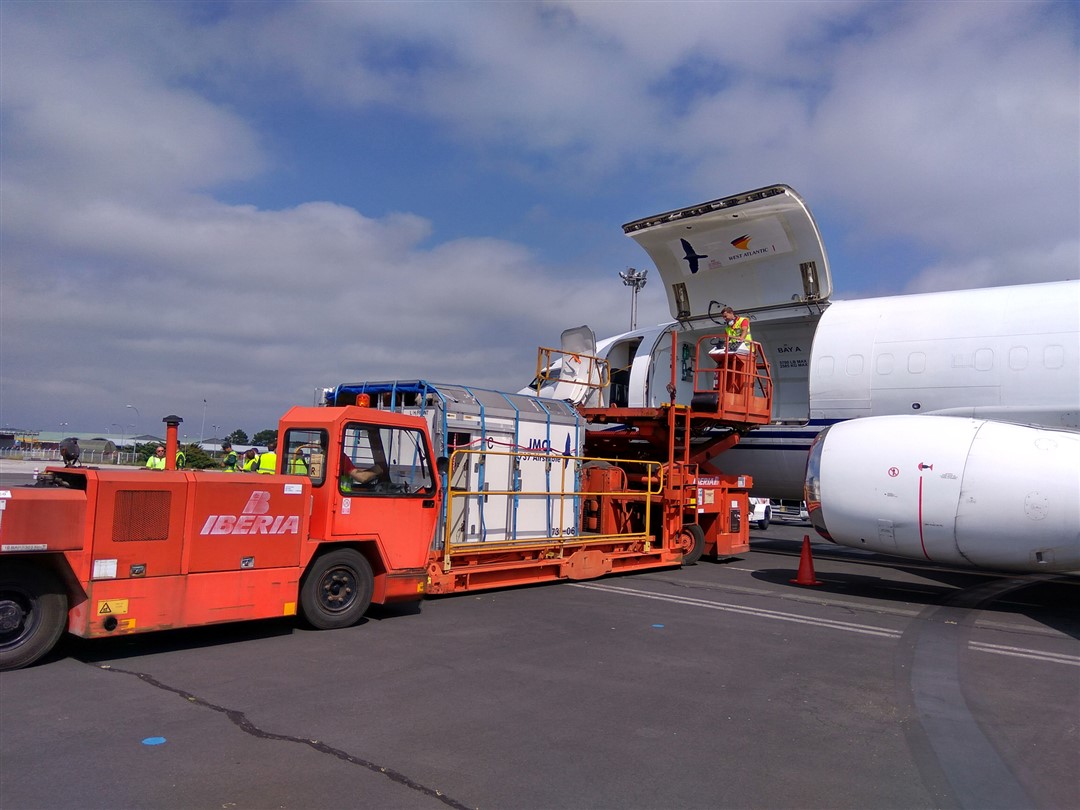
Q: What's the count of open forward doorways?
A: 2